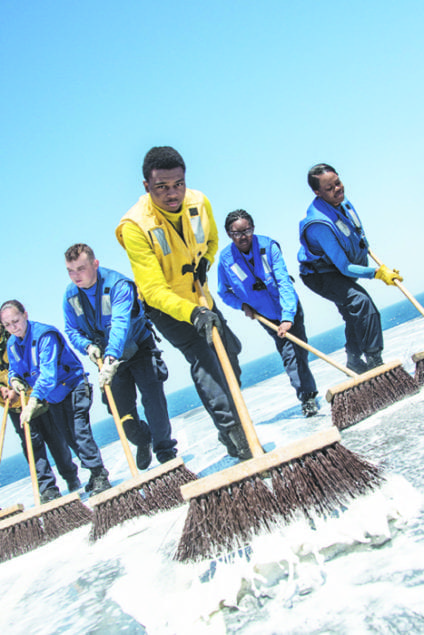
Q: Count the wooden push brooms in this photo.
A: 6